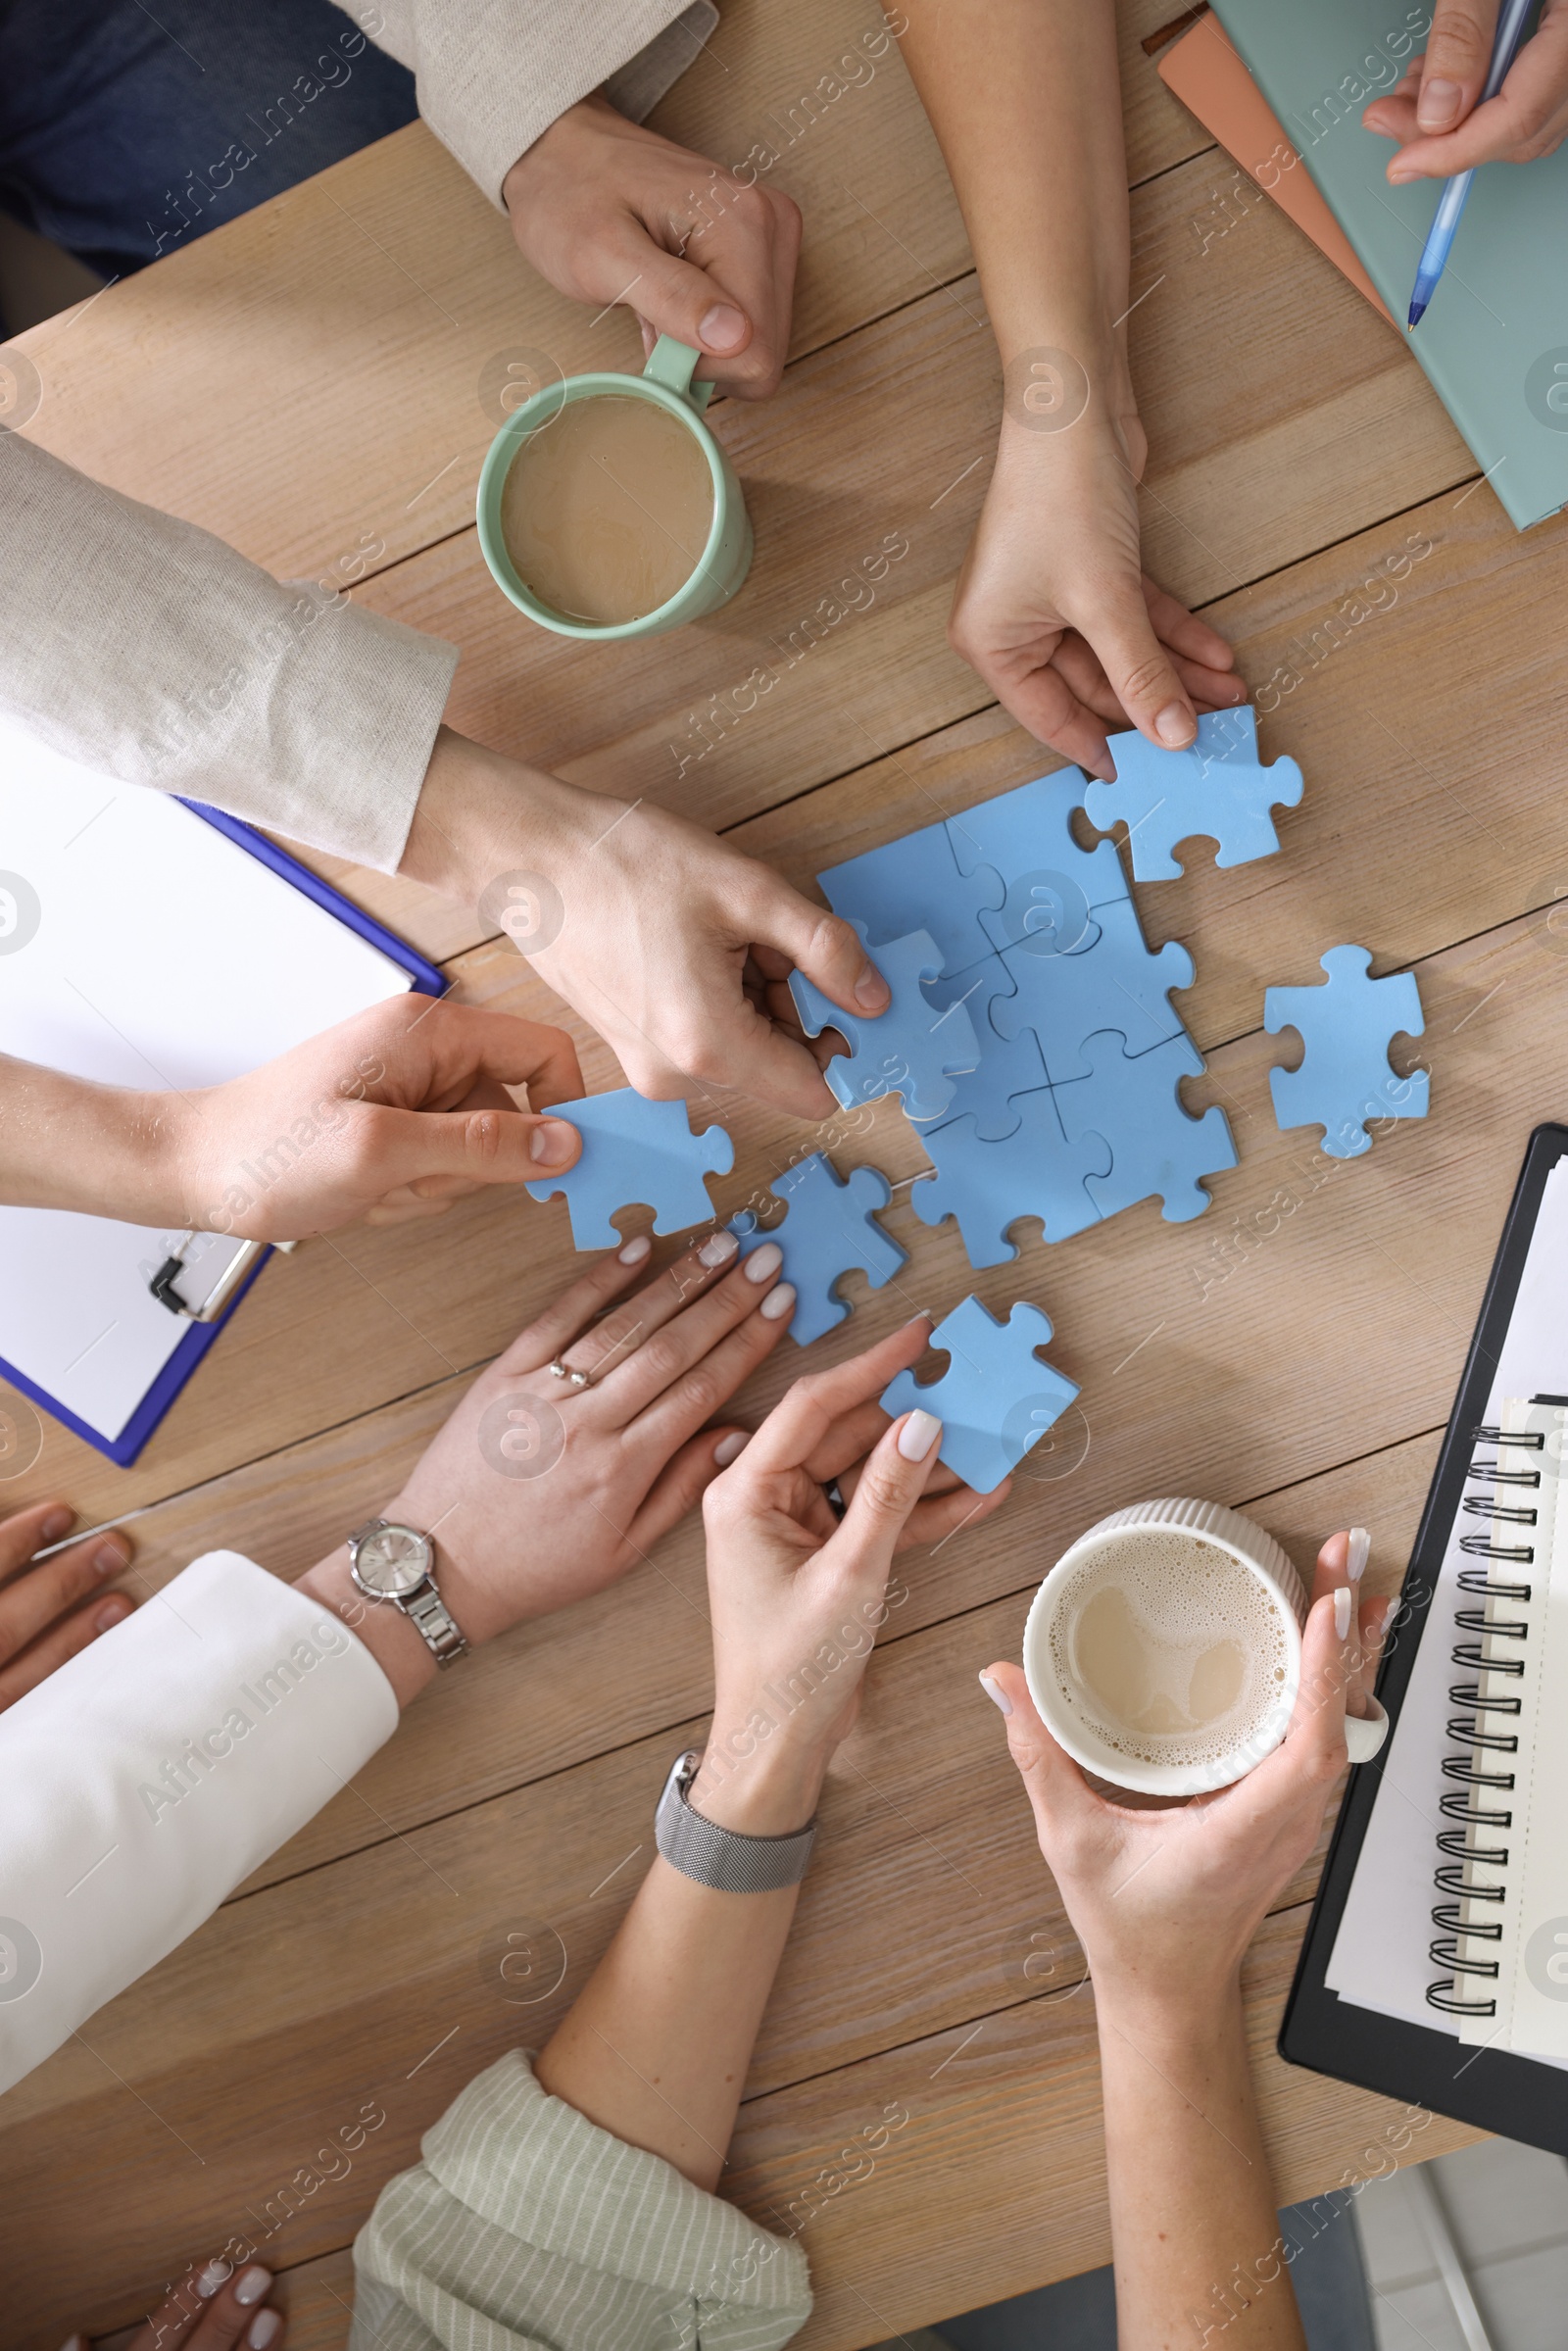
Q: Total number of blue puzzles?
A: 12